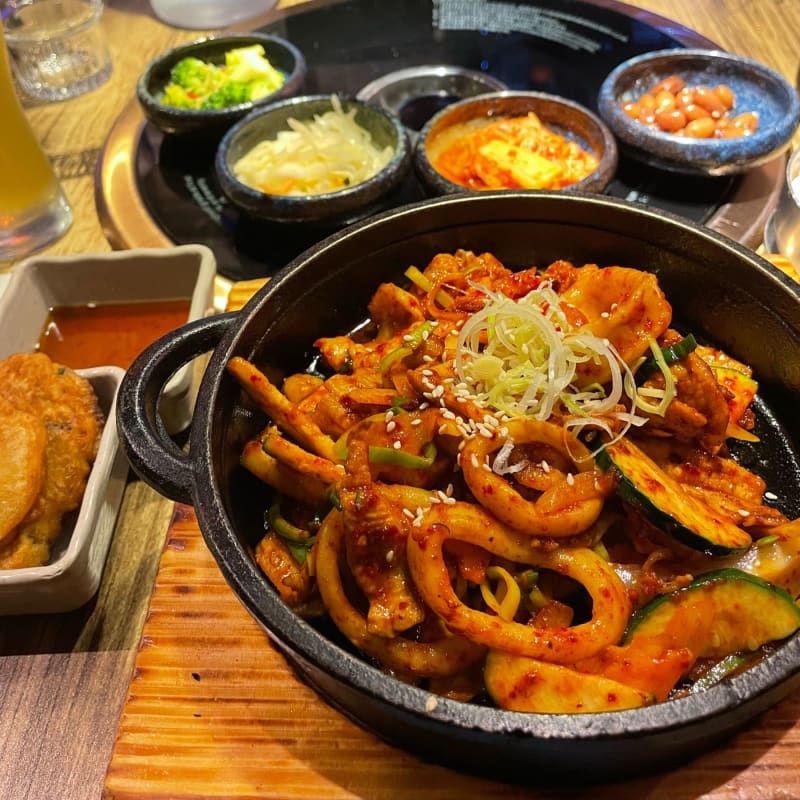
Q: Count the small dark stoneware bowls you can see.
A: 4